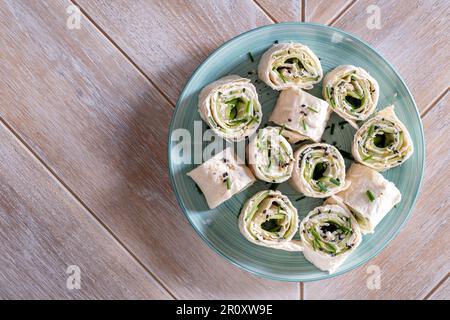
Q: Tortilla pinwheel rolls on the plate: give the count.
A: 11